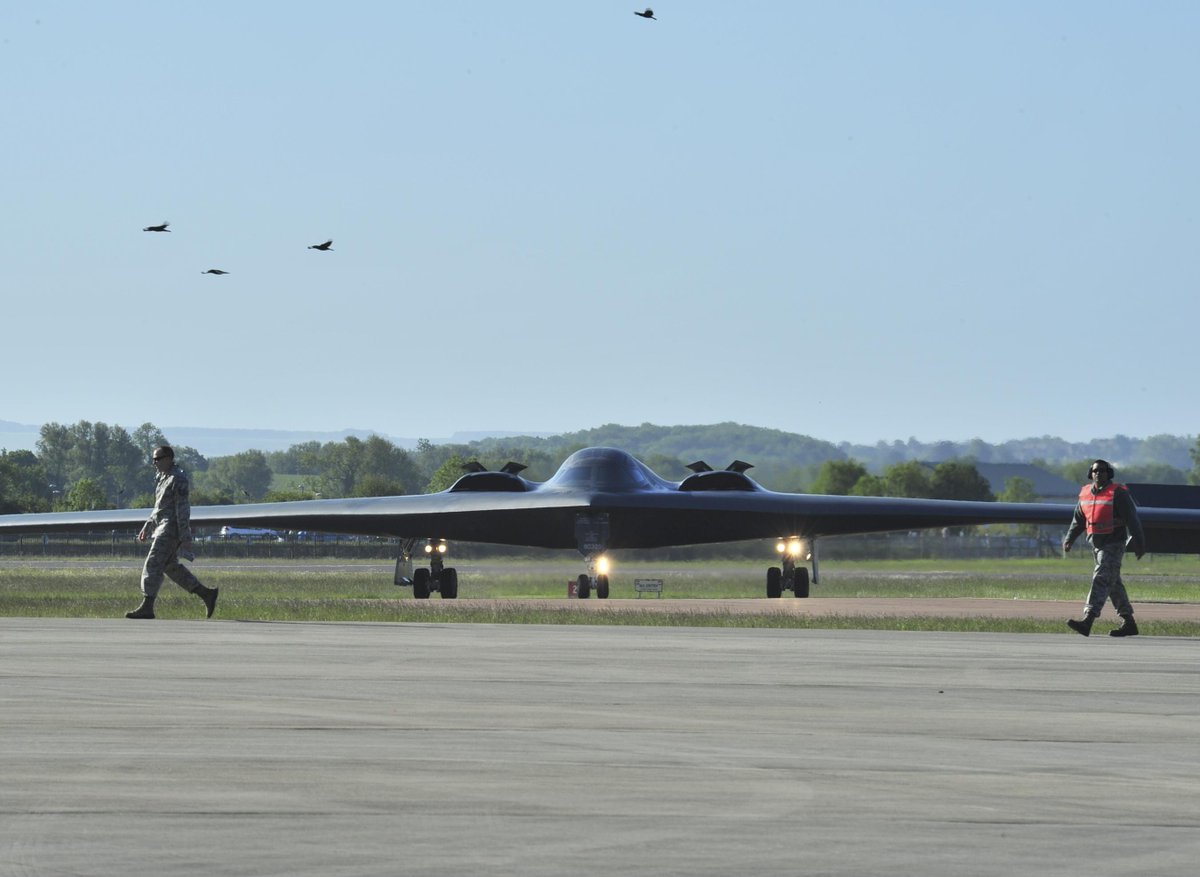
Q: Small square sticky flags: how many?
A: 0